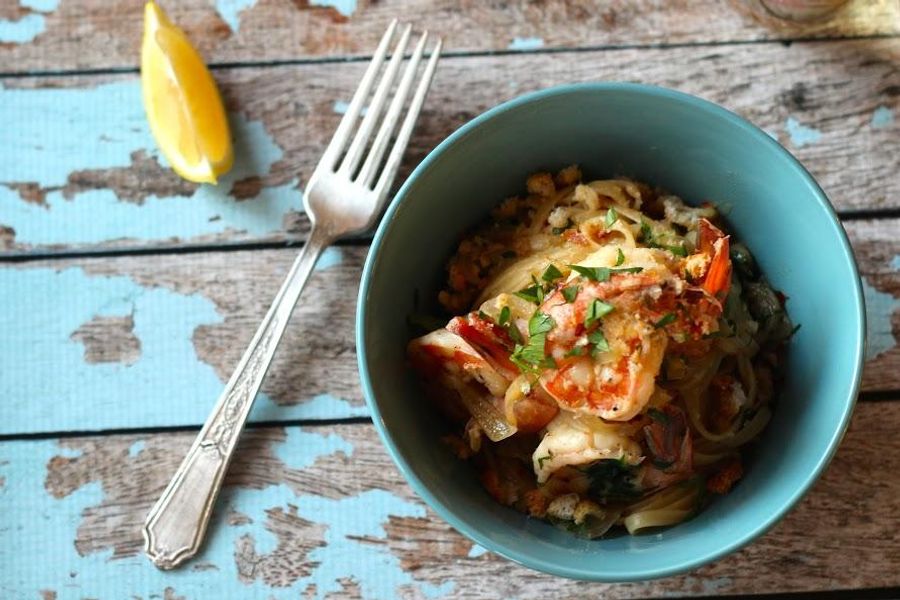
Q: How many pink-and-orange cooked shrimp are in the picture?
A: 3